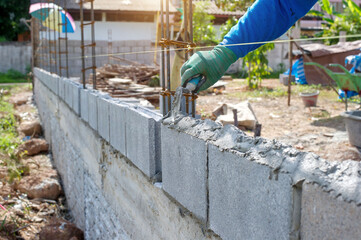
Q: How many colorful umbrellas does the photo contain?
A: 1